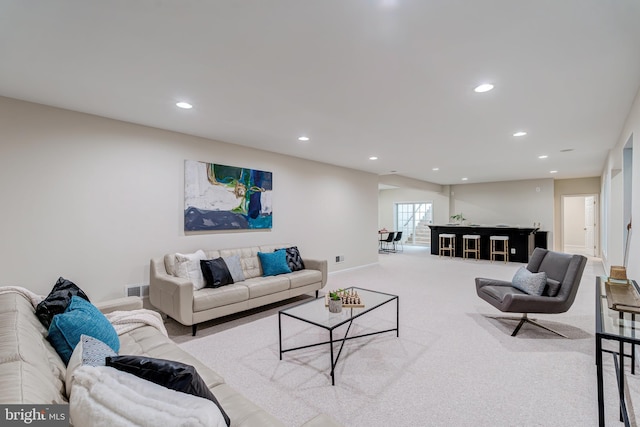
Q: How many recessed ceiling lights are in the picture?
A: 9